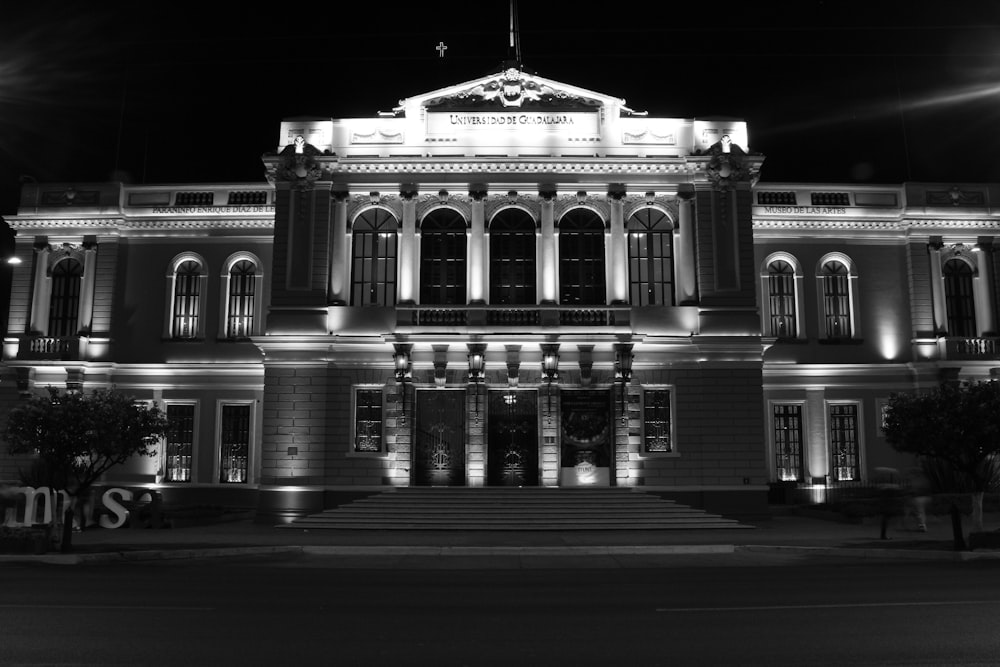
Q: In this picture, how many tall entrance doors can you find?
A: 3